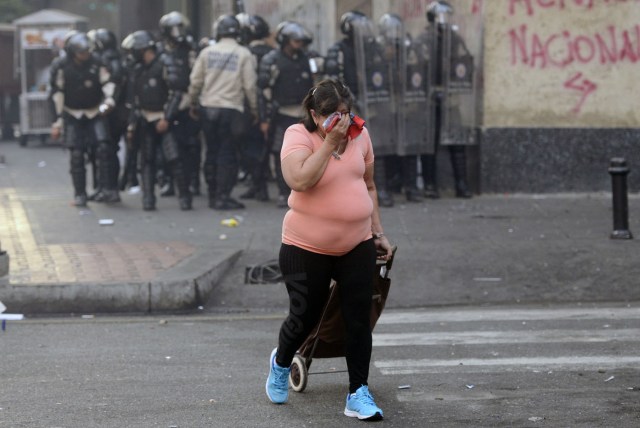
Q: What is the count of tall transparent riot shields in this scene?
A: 3